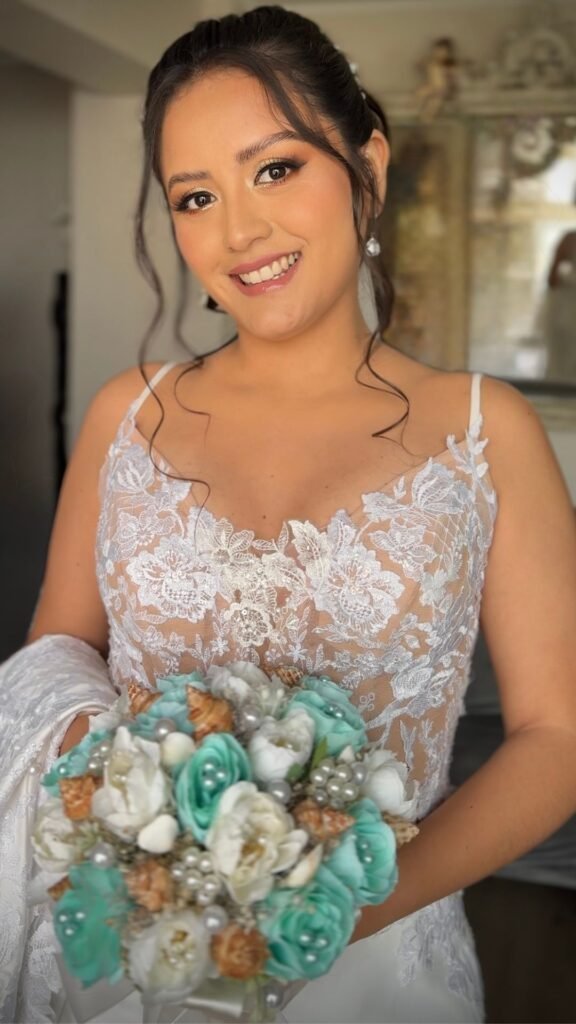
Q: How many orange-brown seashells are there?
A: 9